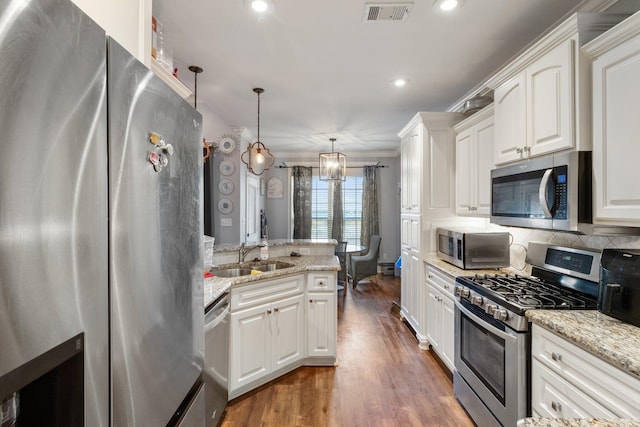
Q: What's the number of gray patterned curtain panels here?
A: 3